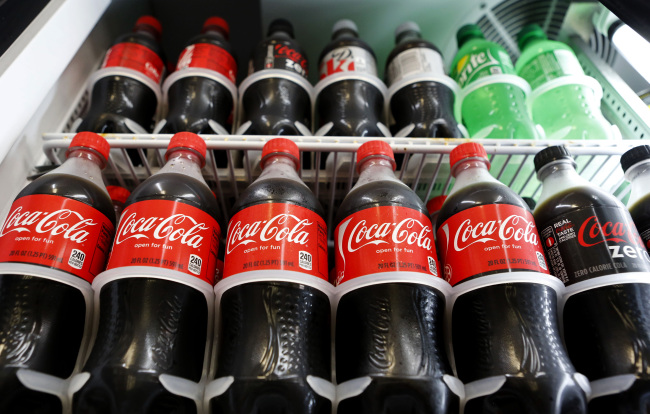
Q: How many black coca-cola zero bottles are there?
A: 3